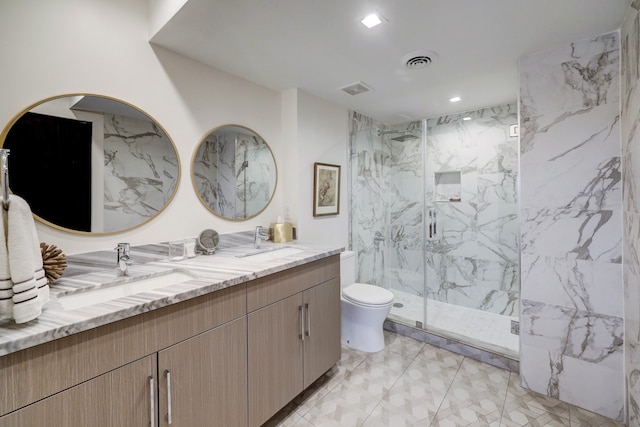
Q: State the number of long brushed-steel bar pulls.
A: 4